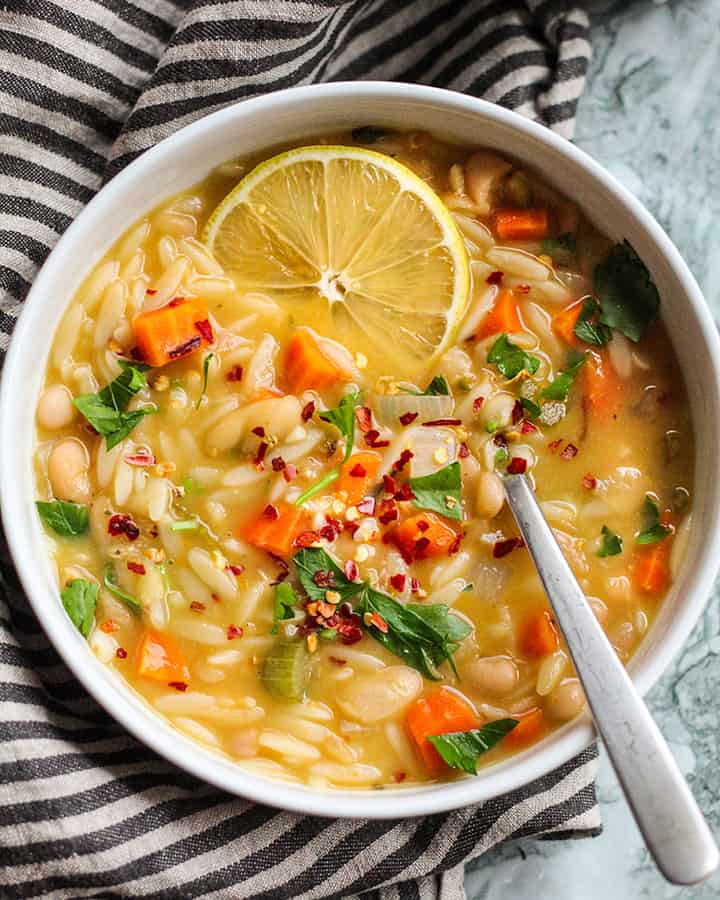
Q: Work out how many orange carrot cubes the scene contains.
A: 14